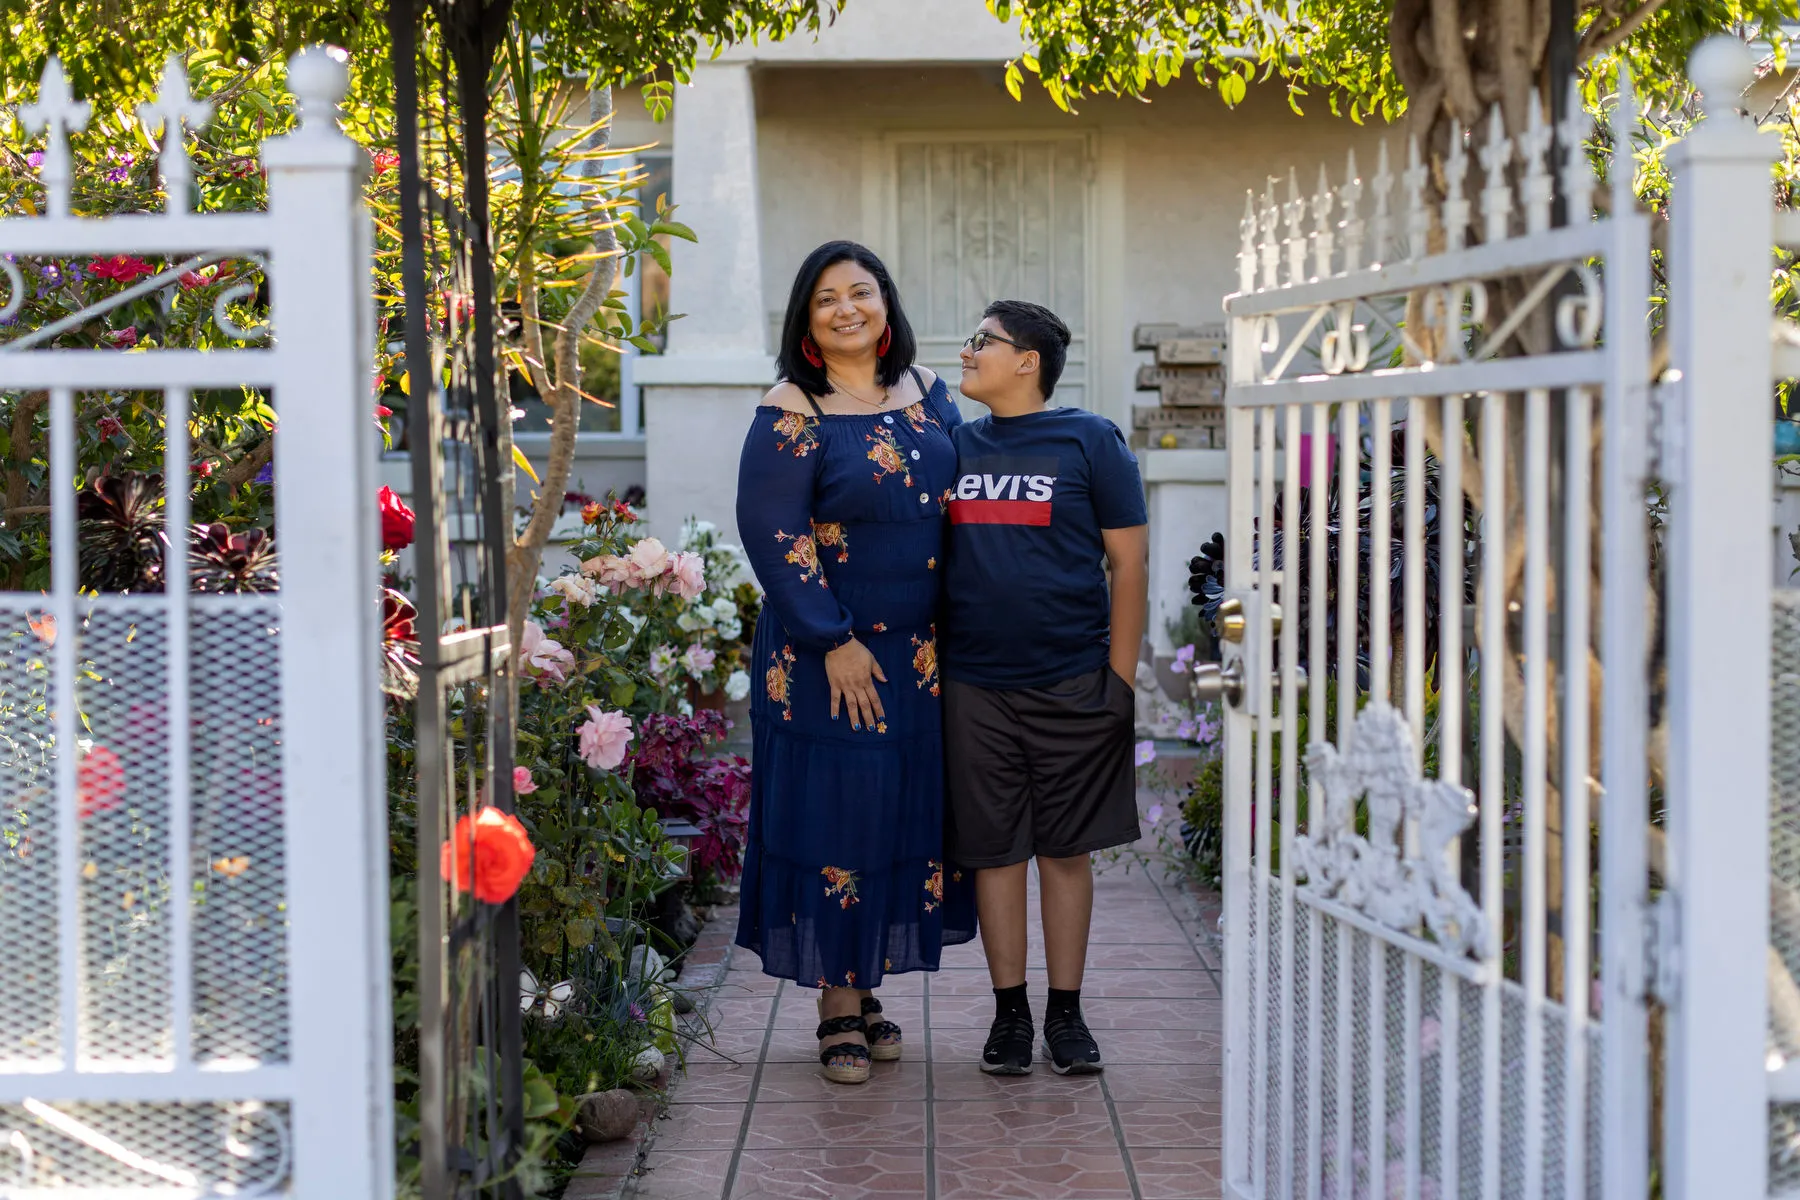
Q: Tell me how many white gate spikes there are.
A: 14